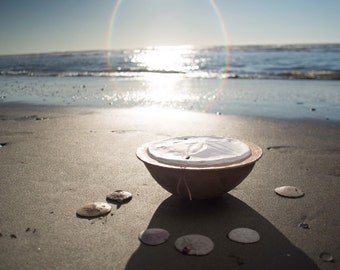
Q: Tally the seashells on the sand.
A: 6